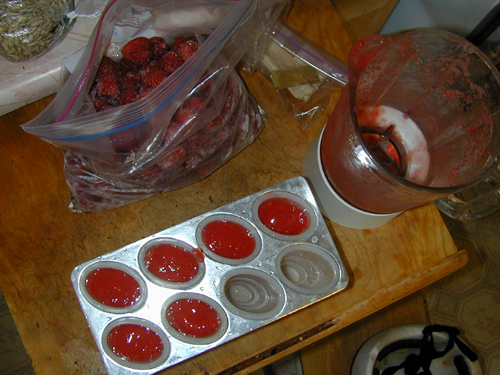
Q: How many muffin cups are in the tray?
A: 8